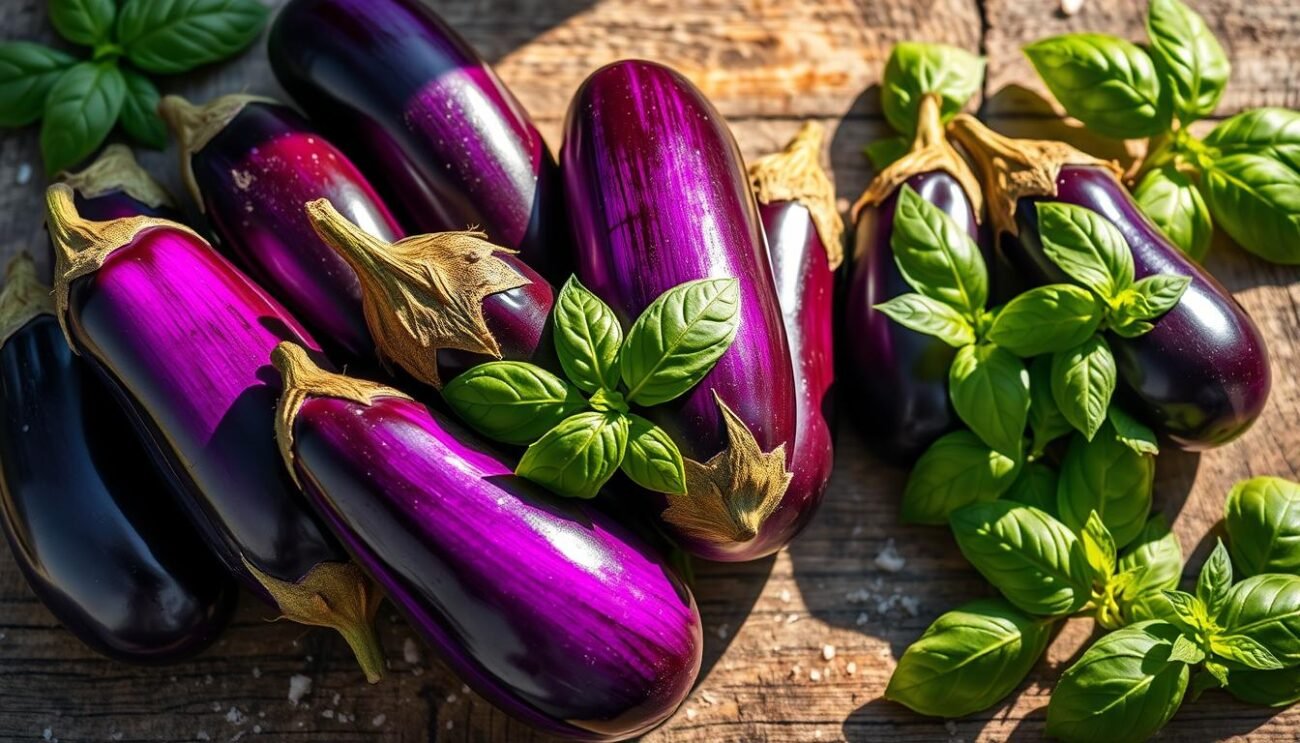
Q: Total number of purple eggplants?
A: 11